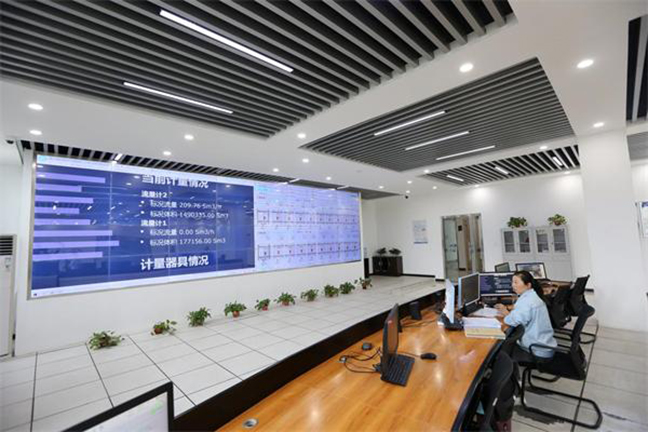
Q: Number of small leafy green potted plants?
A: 14